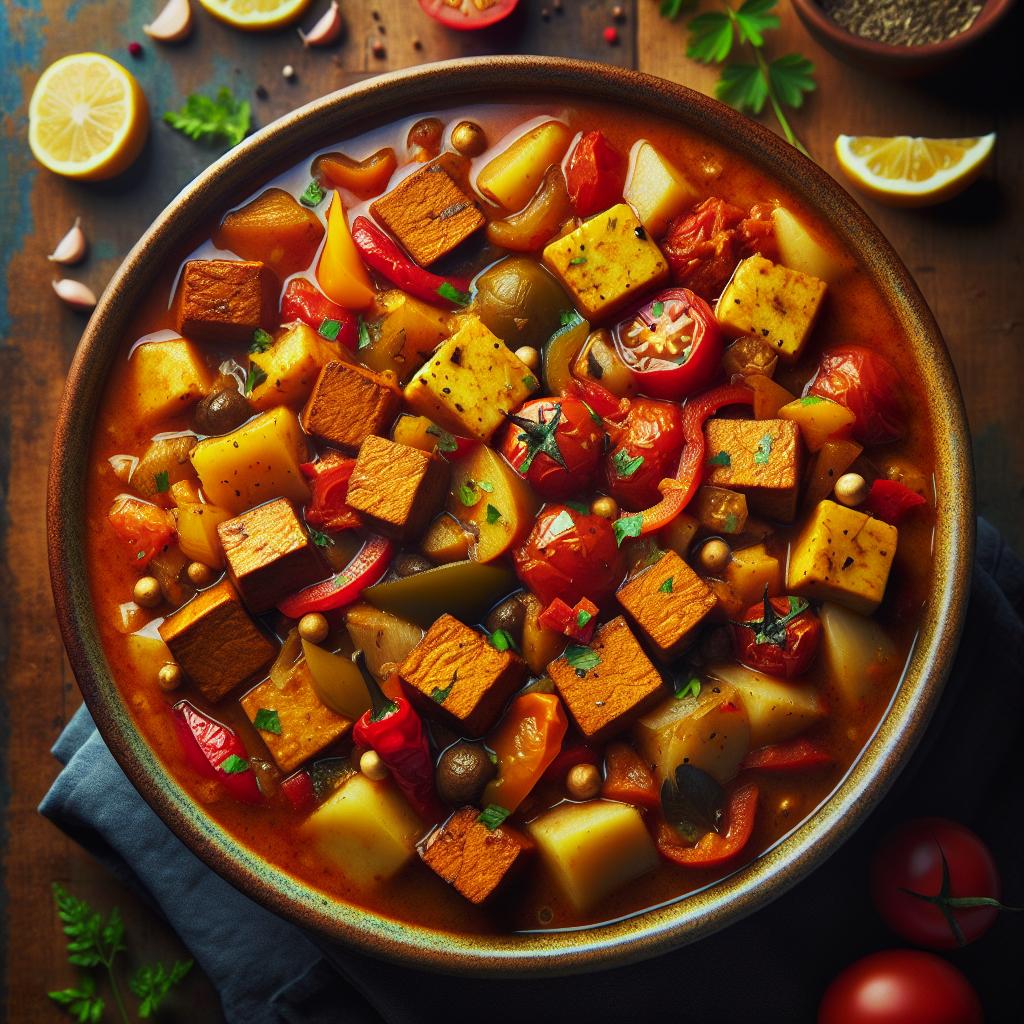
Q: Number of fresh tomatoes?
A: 3